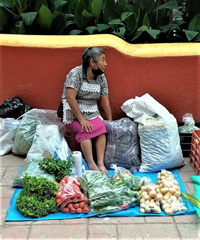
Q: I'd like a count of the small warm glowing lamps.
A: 0